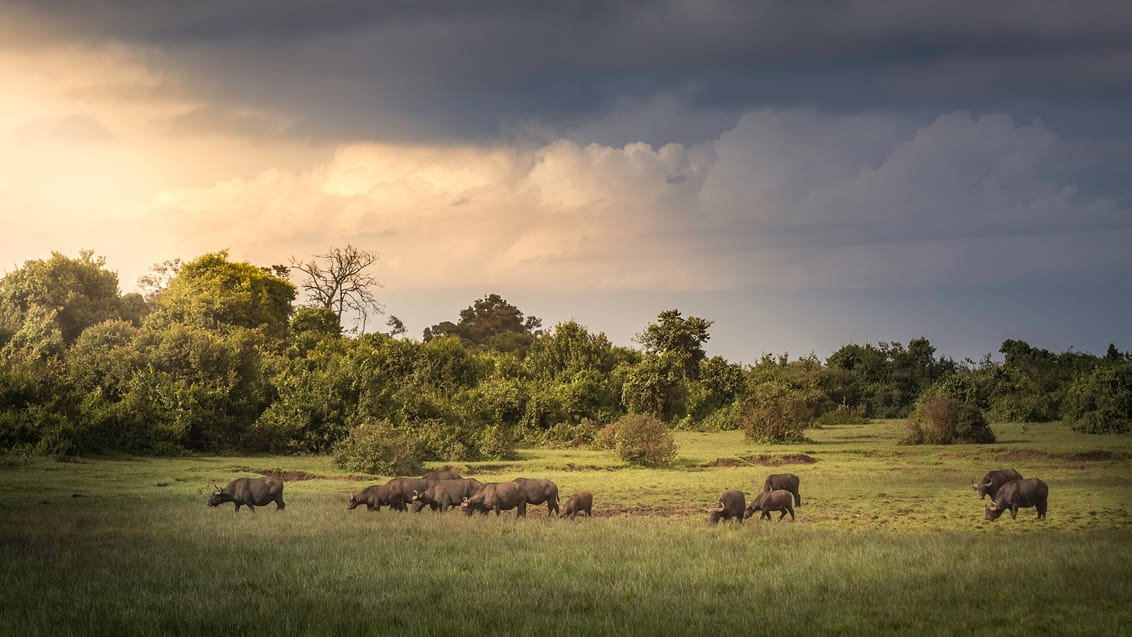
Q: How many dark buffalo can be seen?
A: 13